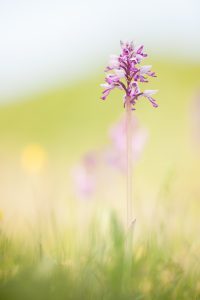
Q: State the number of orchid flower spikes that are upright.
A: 1